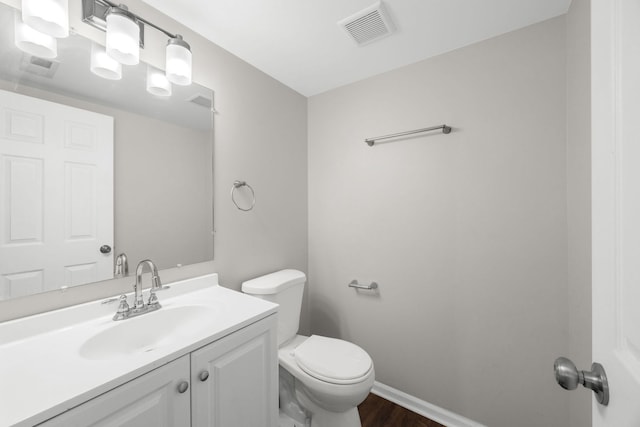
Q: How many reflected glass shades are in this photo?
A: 3